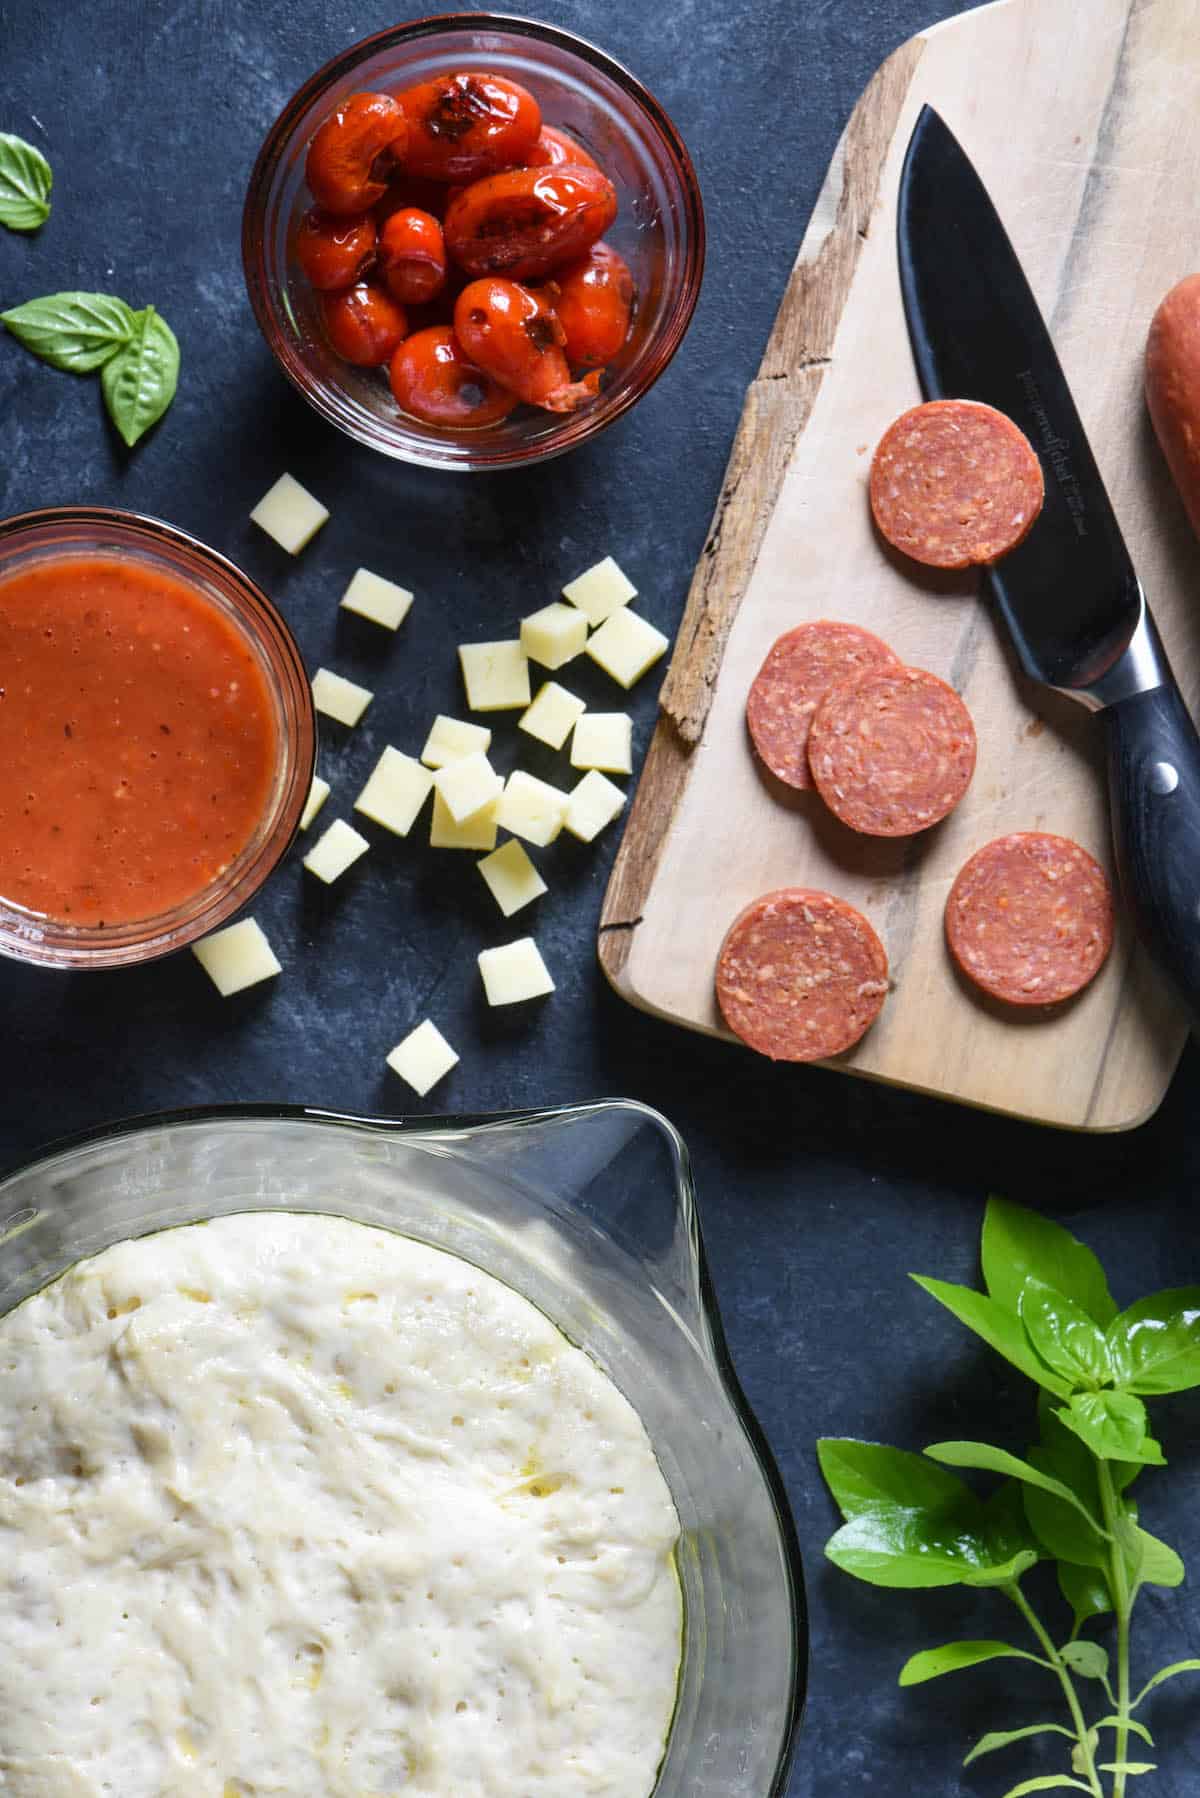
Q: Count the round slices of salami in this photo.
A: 5